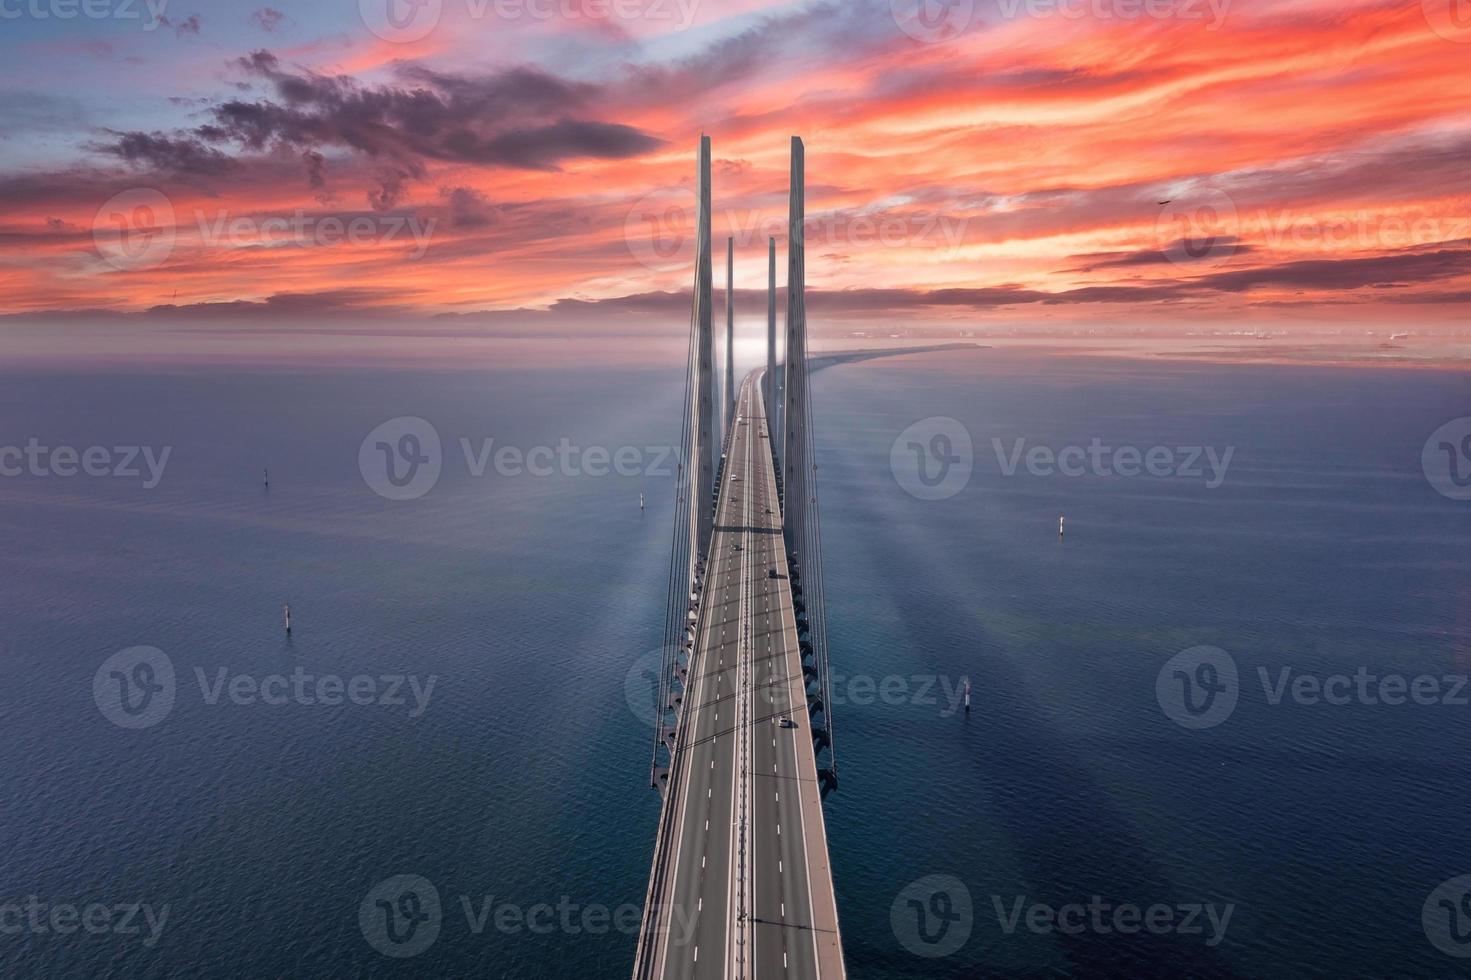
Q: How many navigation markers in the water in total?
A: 5